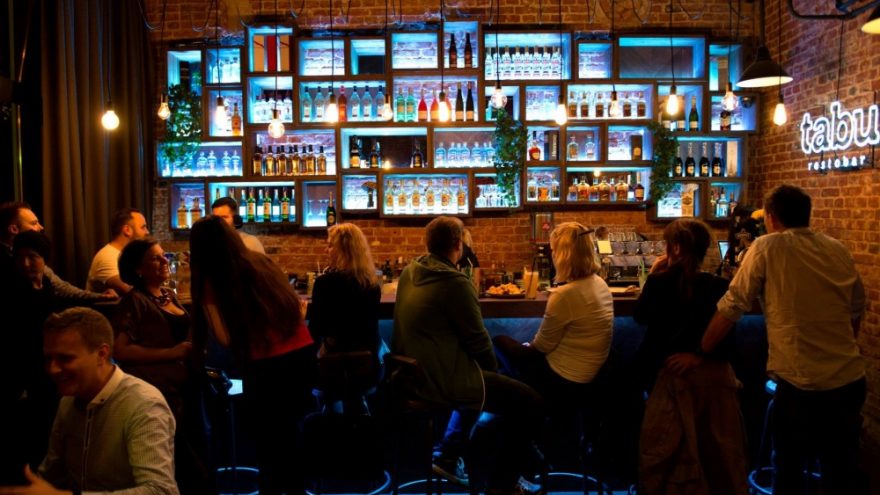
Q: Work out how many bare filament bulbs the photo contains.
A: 13